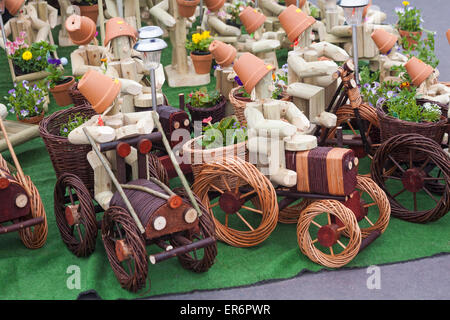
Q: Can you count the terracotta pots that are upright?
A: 6